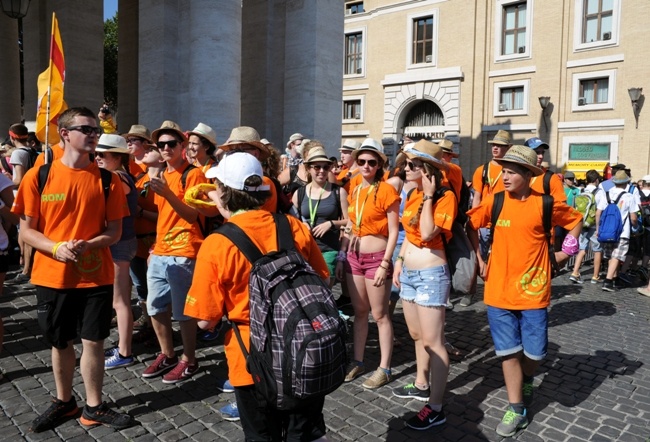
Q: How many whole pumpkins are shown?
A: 0